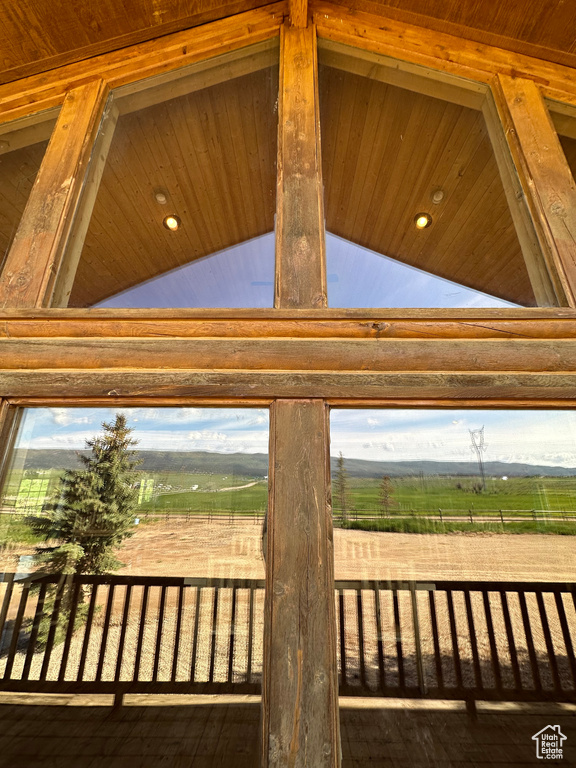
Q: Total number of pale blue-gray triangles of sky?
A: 2